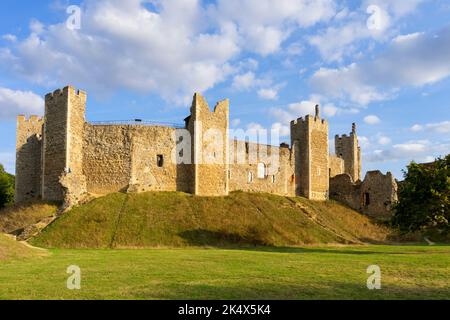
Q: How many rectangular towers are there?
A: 5